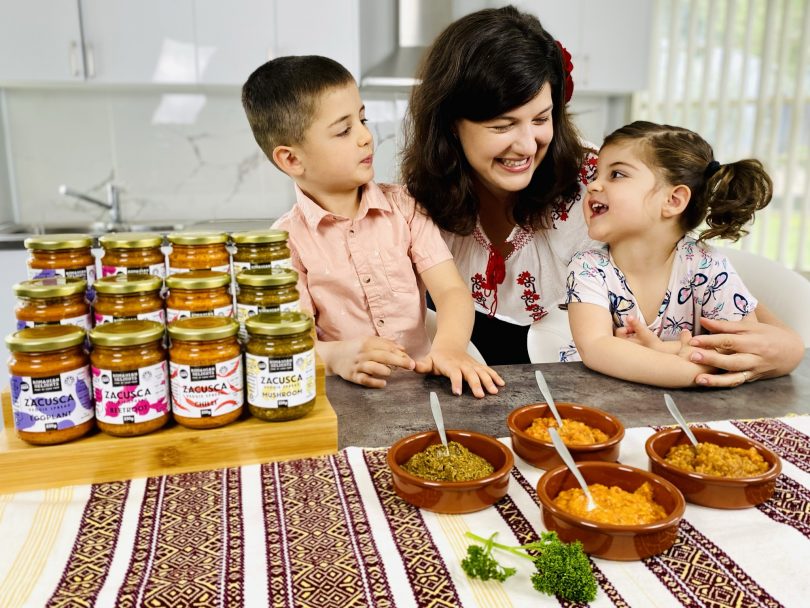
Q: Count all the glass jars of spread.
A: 12